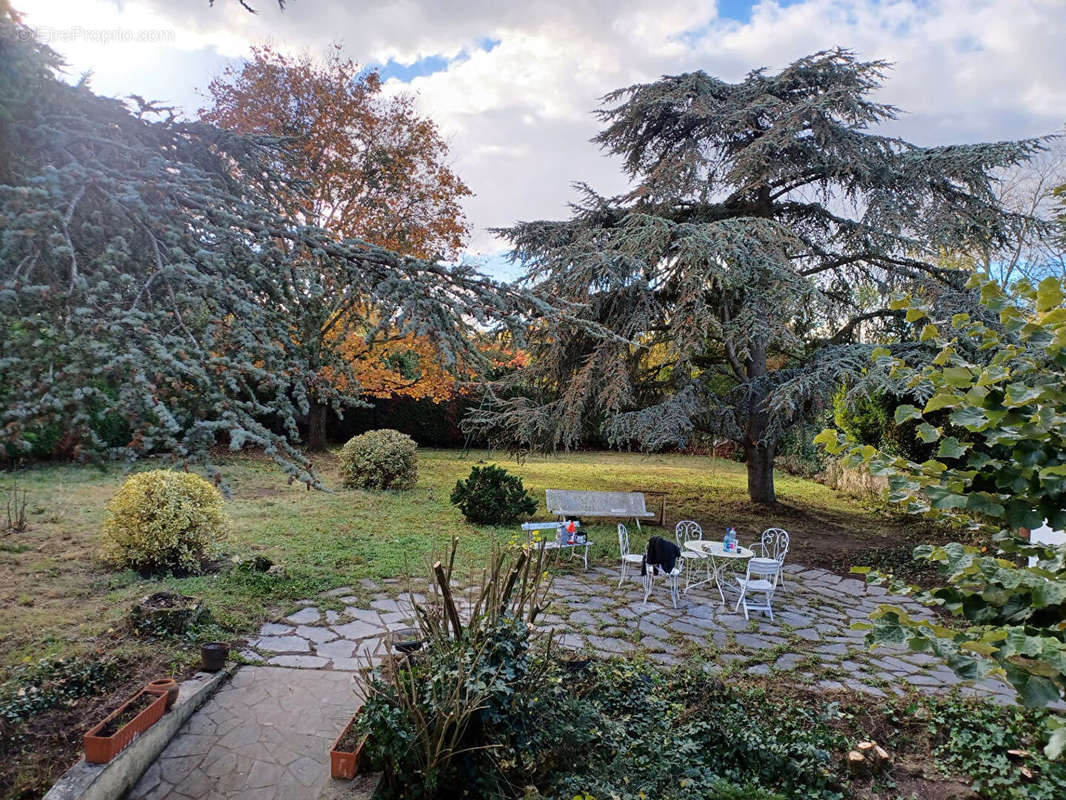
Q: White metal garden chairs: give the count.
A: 5